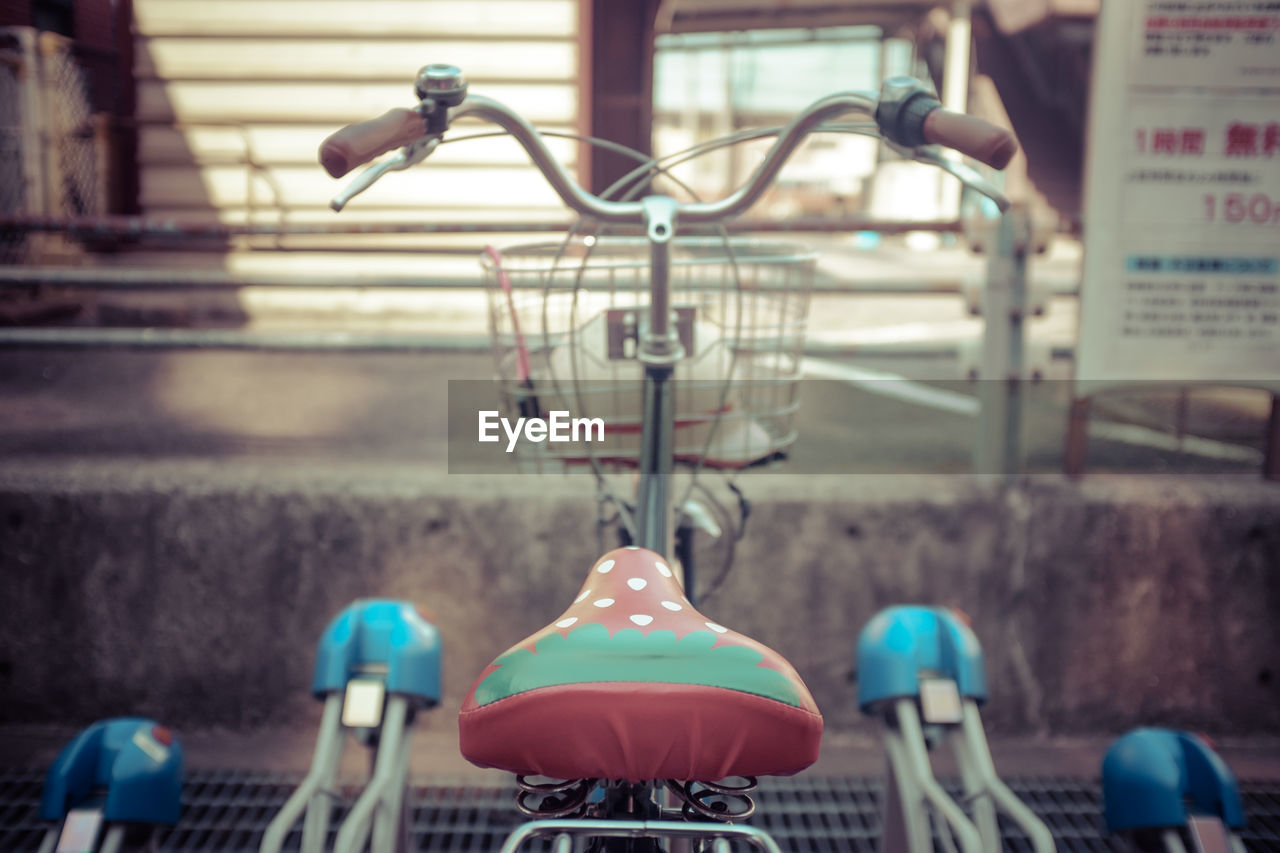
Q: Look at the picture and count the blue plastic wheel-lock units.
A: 4